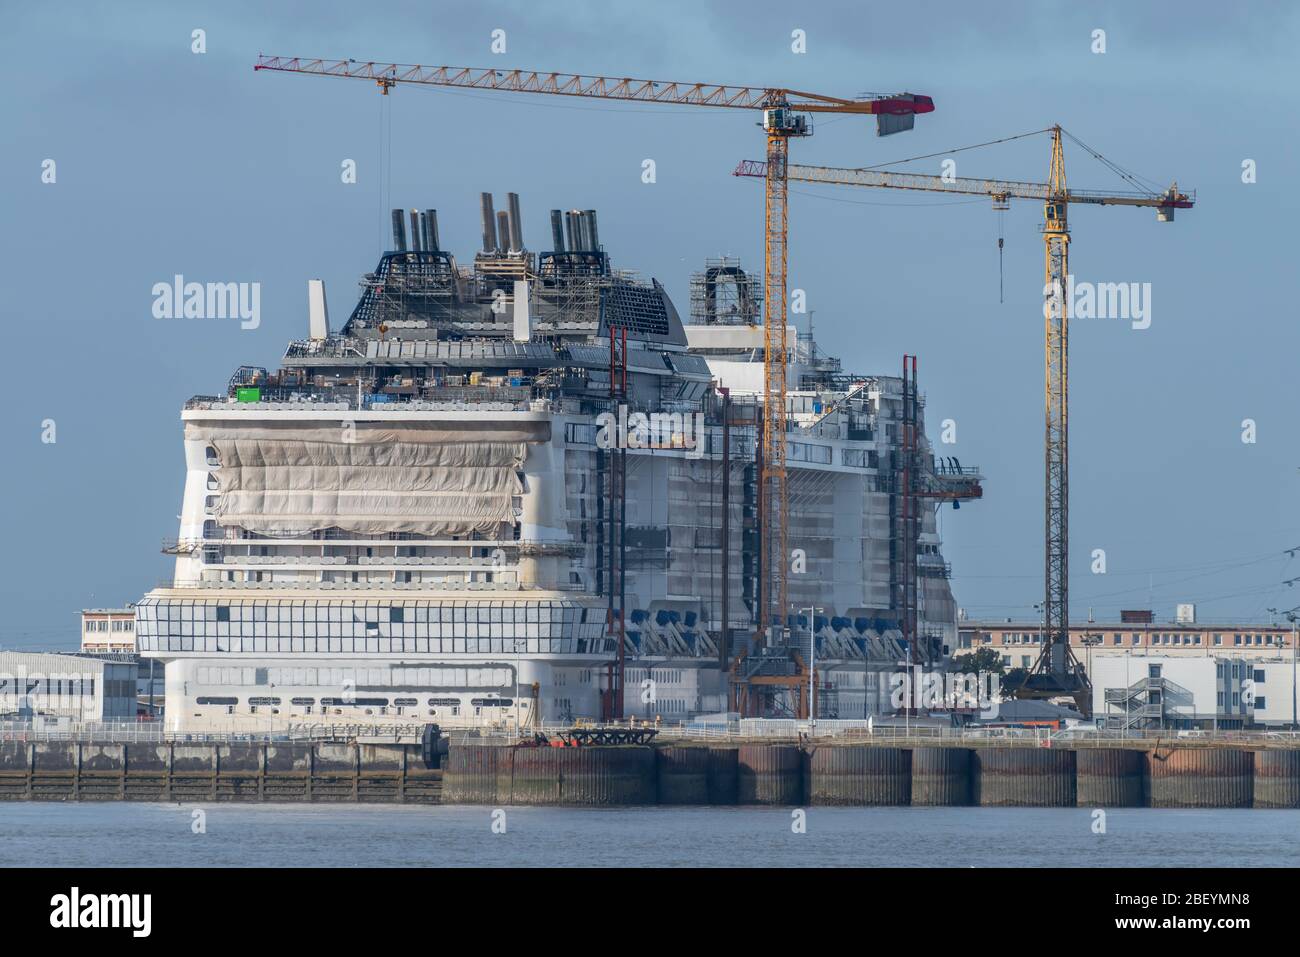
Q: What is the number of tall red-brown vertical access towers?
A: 3